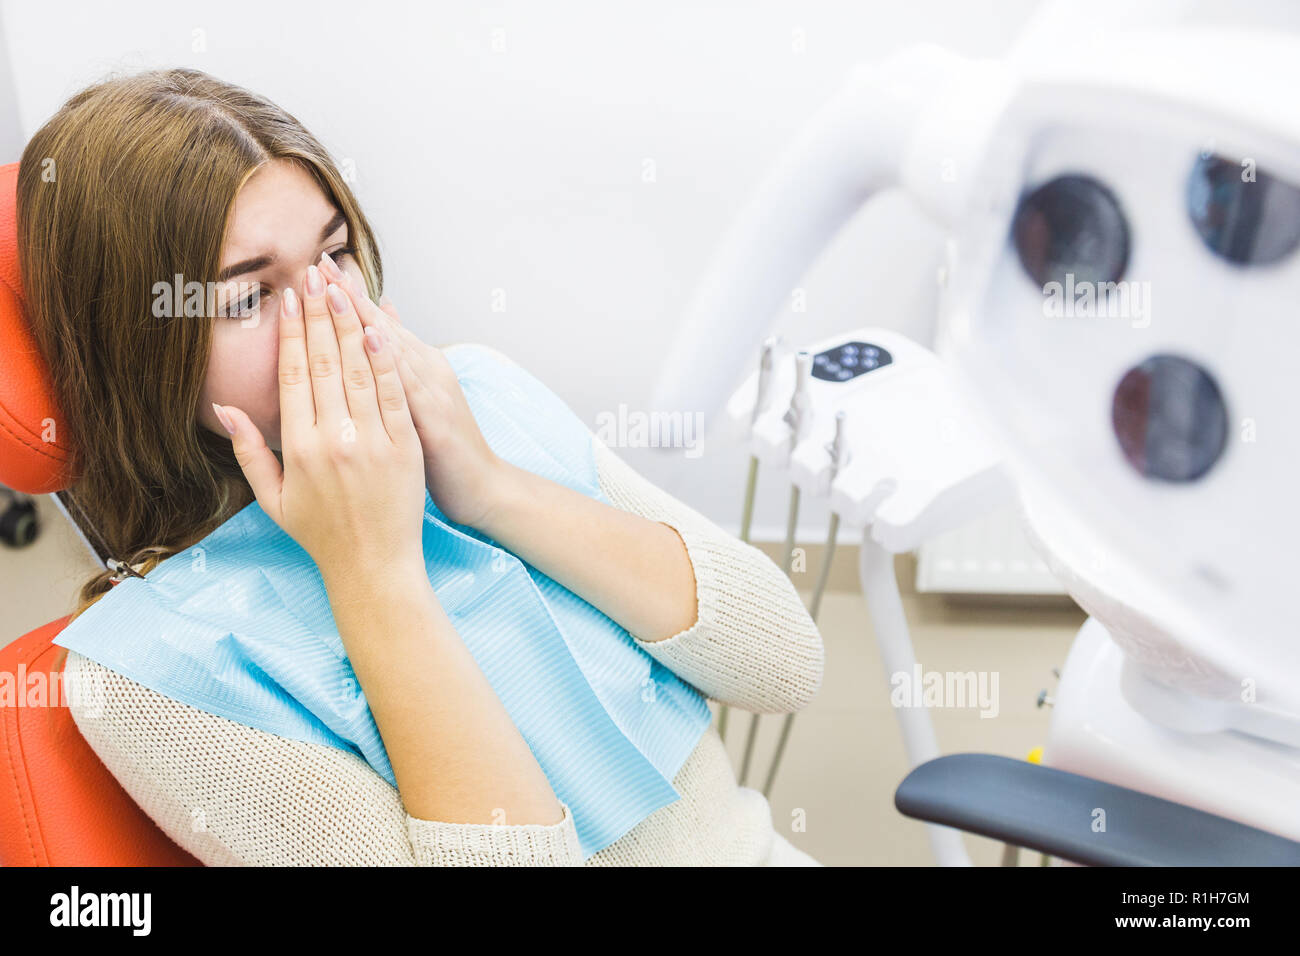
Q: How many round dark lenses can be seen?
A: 3